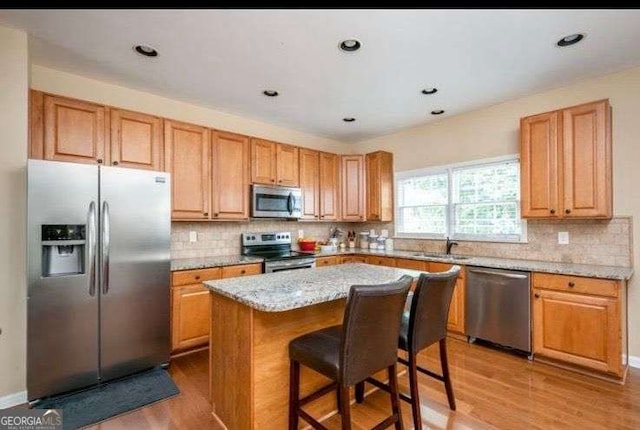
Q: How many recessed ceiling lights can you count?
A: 7